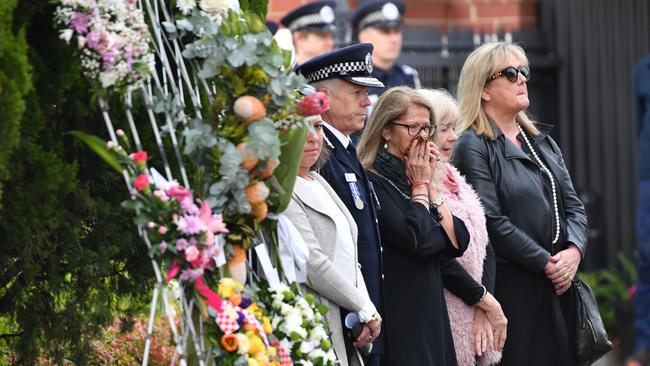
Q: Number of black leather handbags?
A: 1